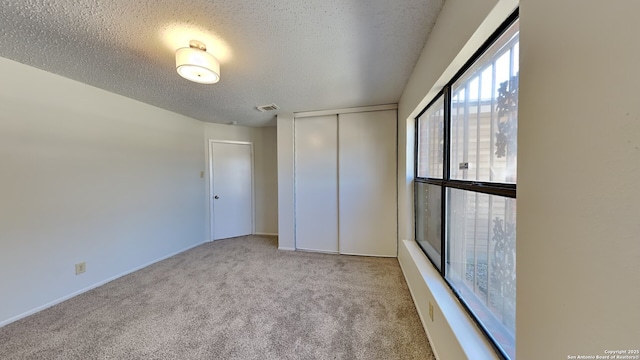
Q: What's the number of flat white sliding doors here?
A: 2